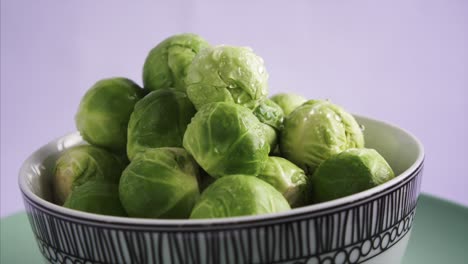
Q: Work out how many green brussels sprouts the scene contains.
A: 14